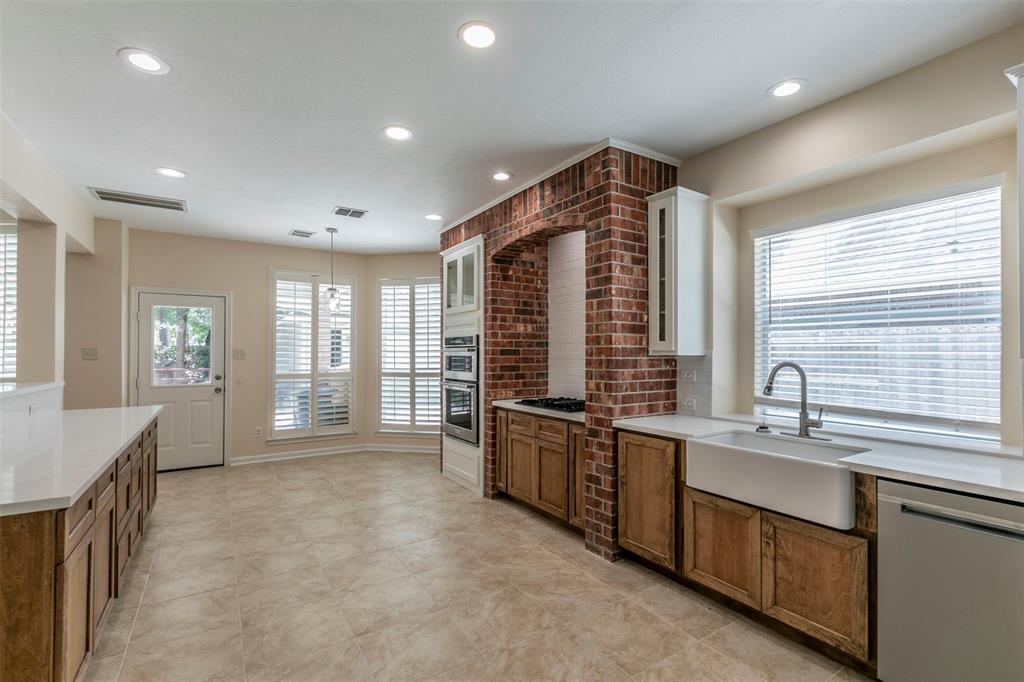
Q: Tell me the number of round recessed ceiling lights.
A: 7